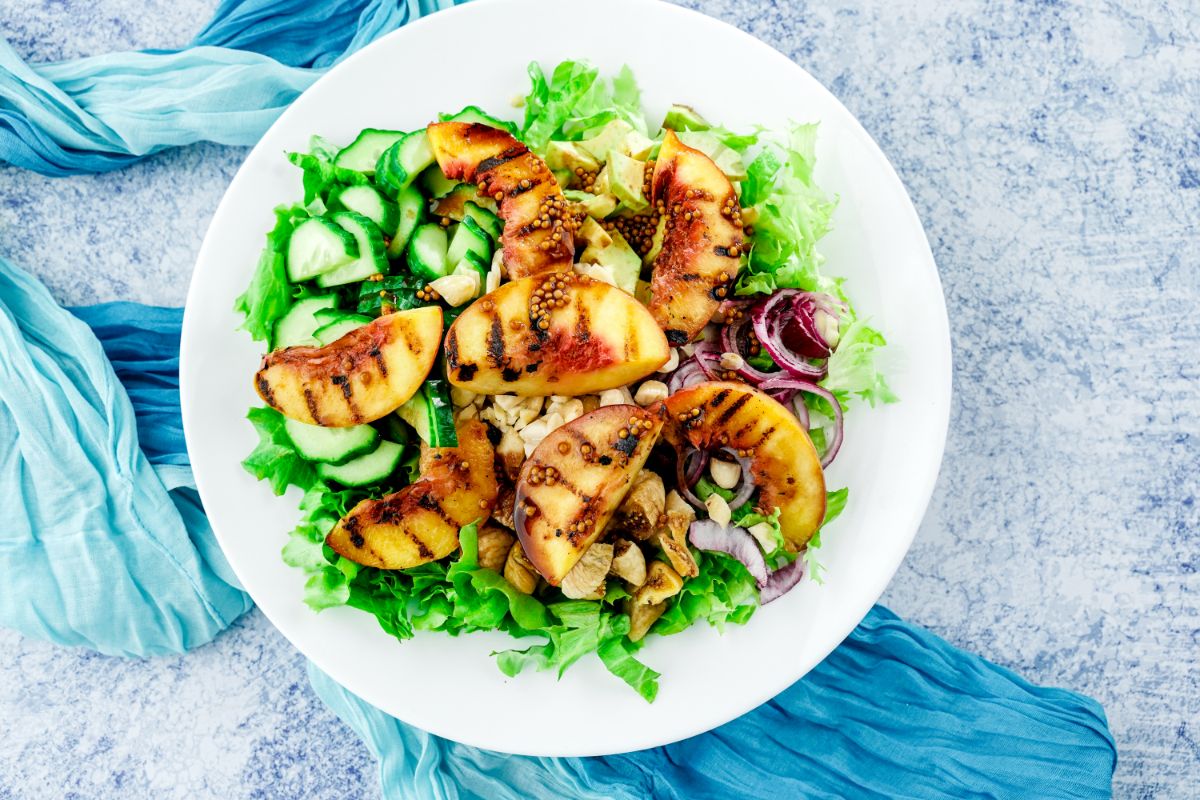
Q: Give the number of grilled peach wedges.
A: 7